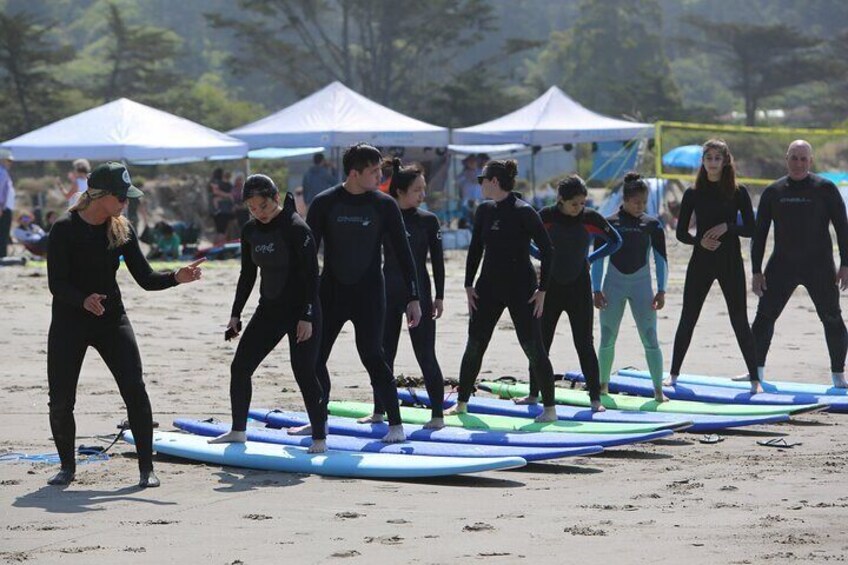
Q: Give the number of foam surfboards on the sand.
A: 8